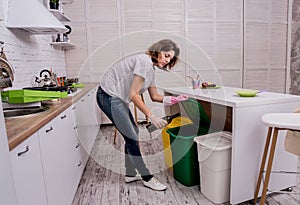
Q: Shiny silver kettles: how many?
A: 1